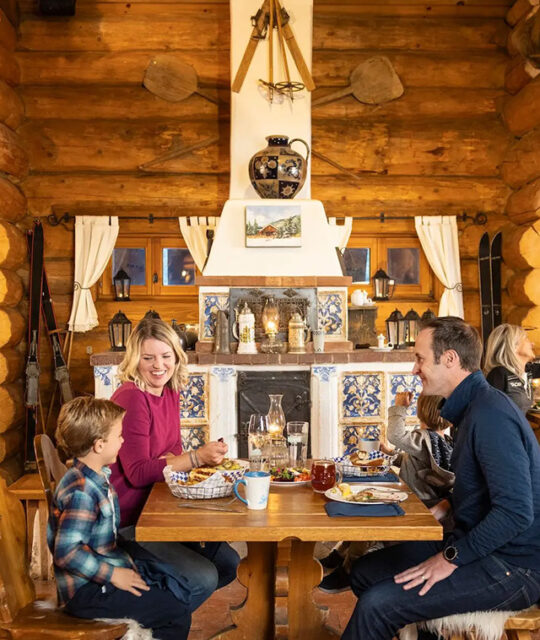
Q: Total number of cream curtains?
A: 4